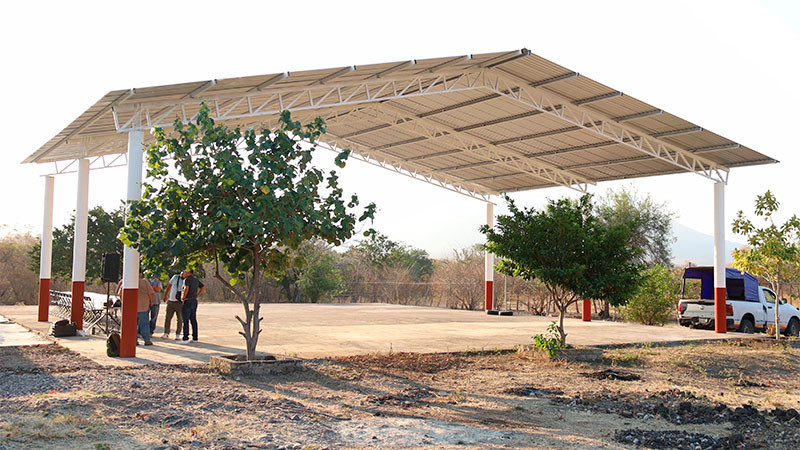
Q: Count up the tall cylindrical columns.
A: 6